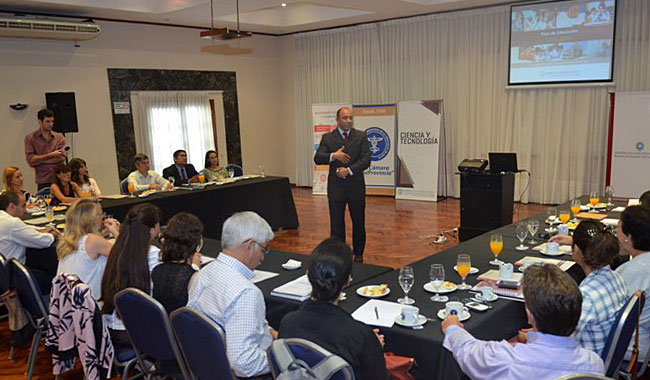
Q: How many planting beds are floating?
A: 0